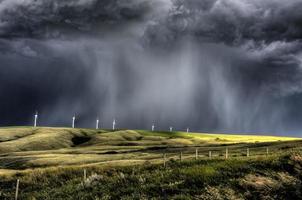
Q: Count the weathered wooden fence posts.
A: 9